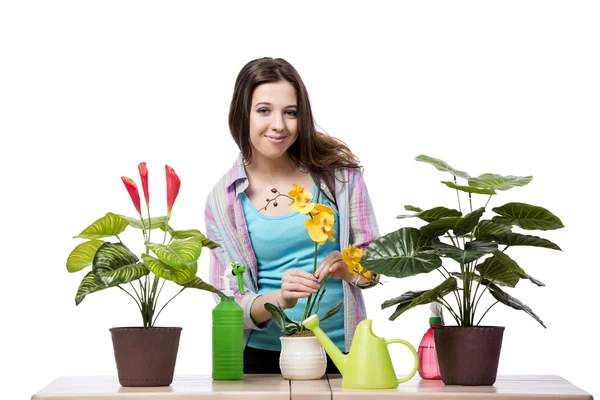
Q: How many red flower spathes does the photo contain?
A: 3